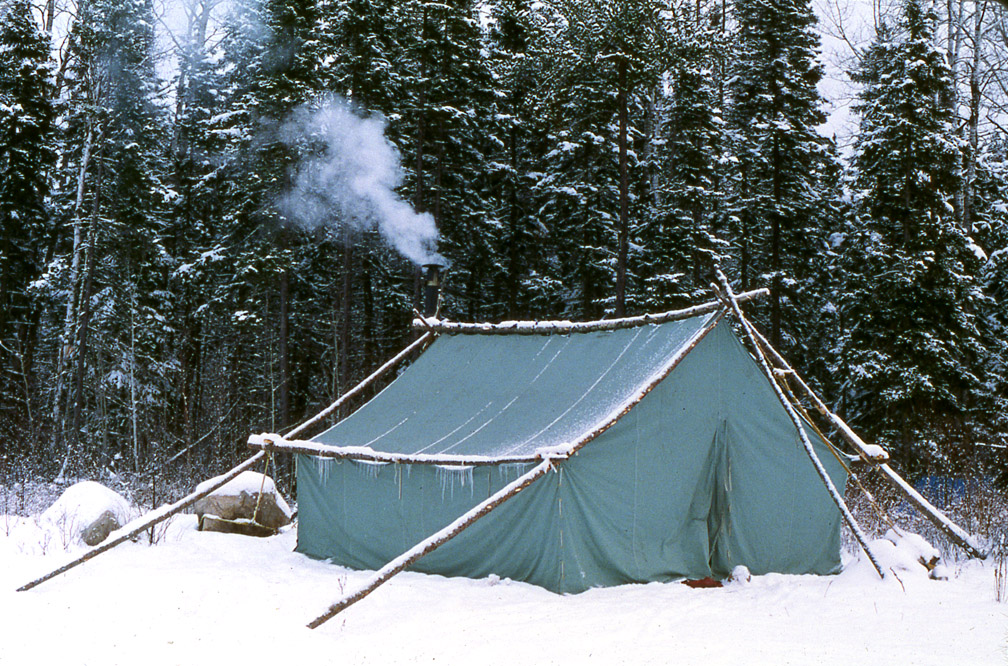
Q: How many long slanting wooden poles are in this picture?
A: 4